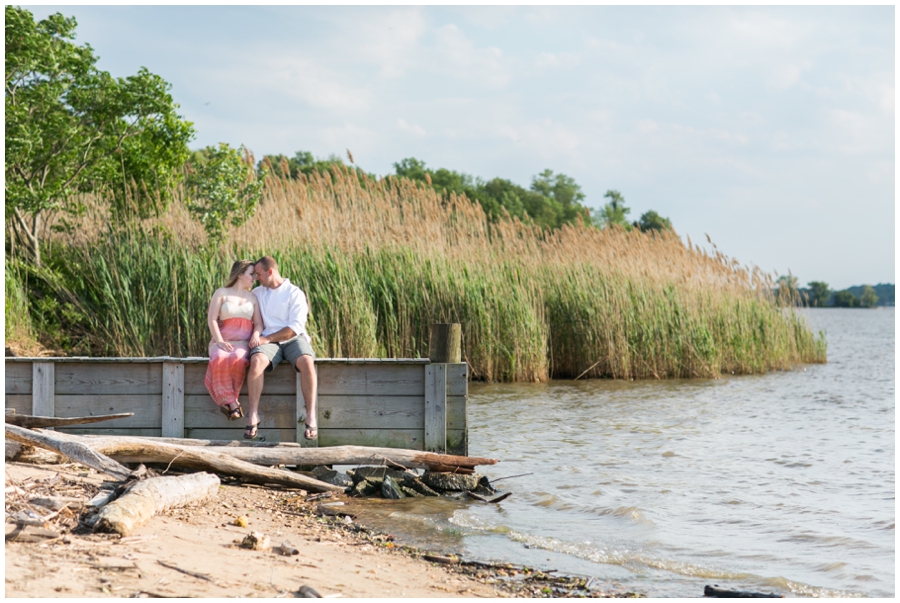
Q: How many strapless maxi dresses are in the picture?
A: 1